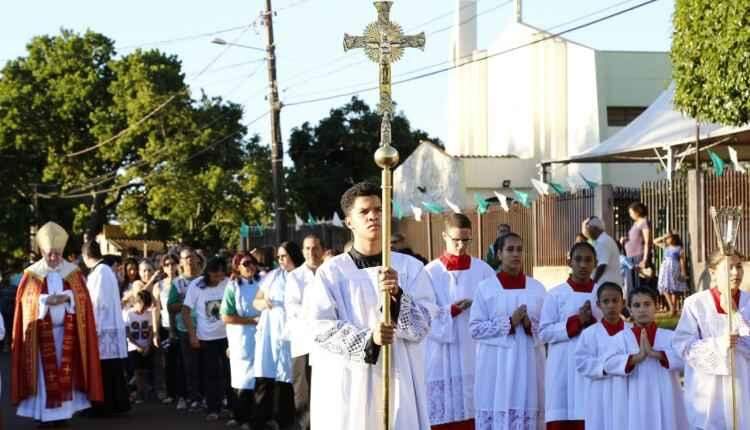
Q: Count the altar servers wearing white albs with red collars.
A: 6